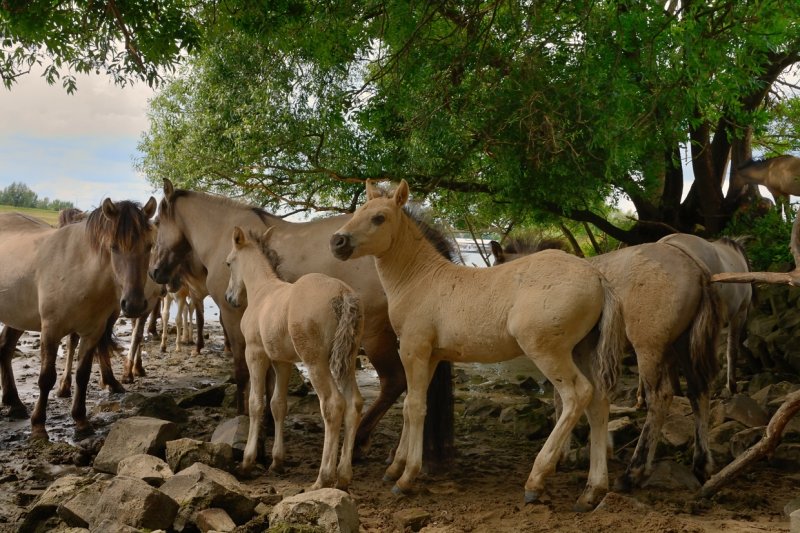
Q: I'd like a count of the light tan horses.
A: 2